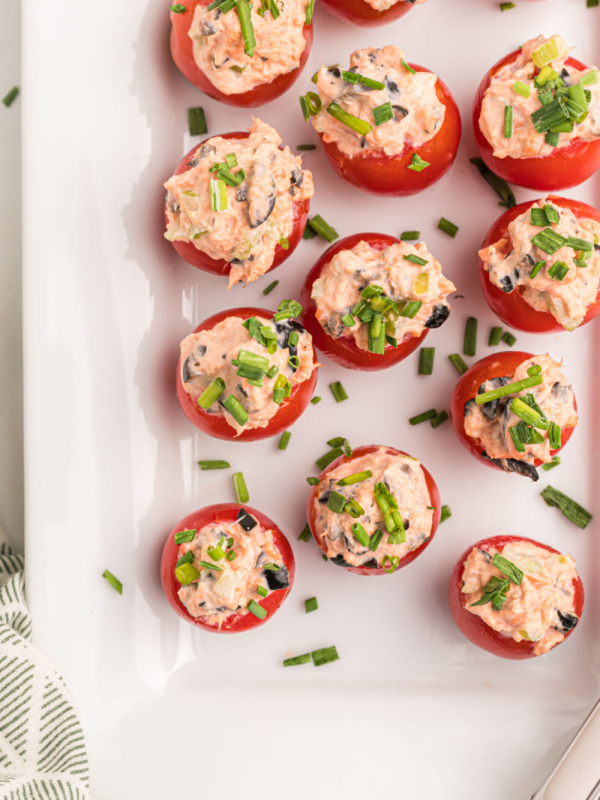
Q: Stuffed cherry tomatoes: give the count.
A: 12